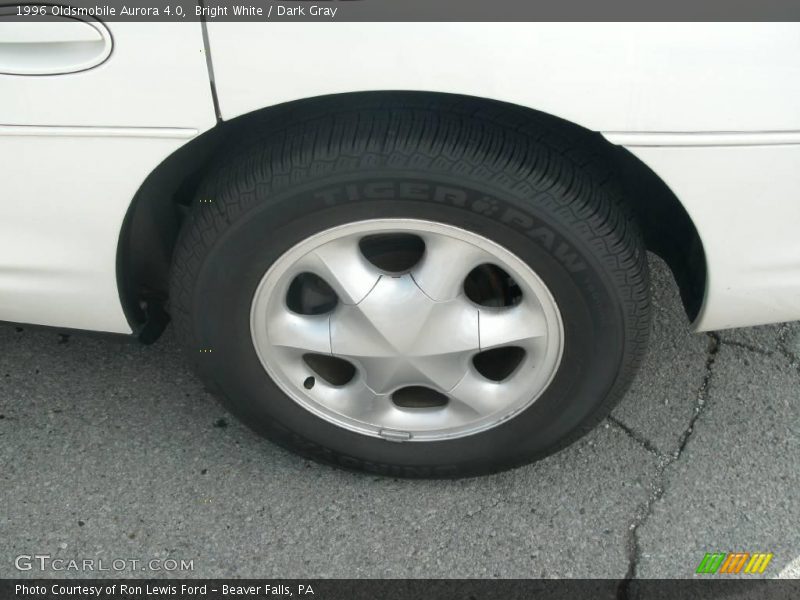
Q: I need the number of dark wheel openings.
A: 6